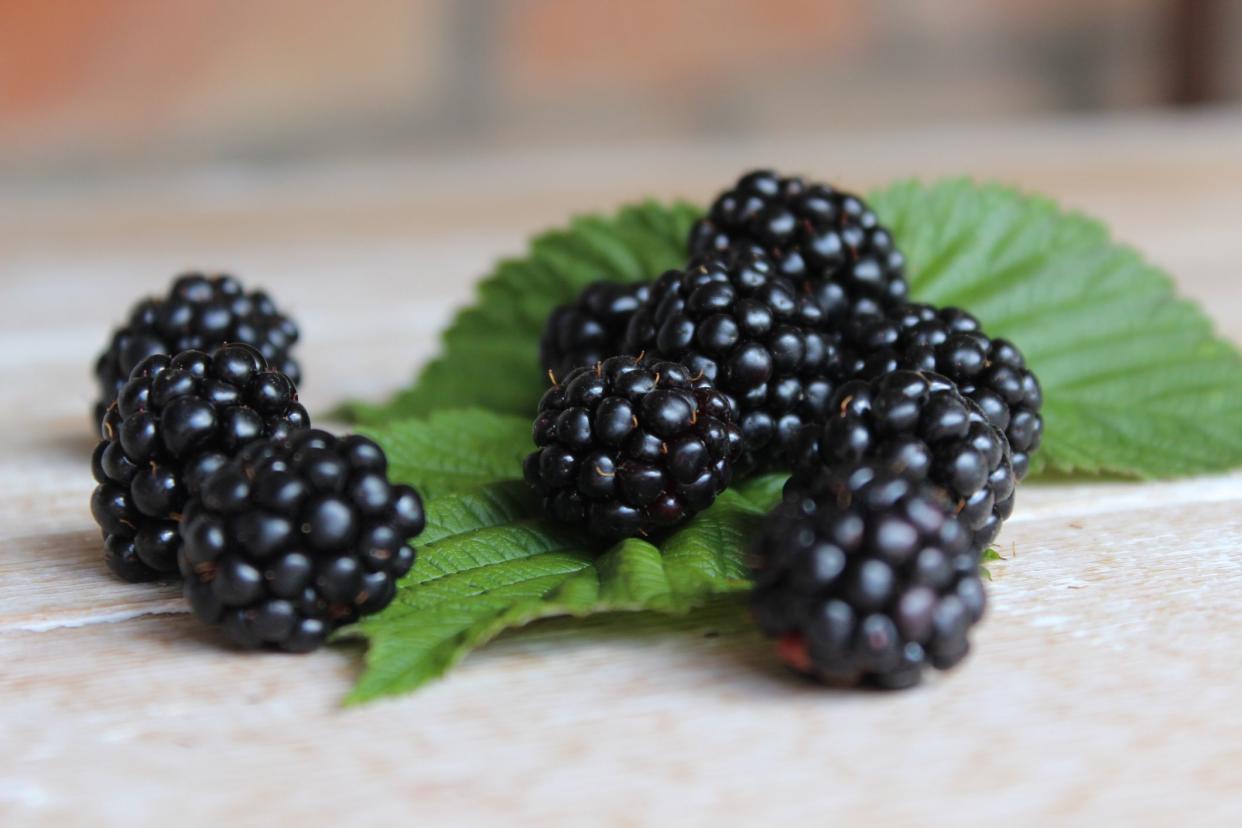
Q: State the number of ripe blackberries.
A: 10